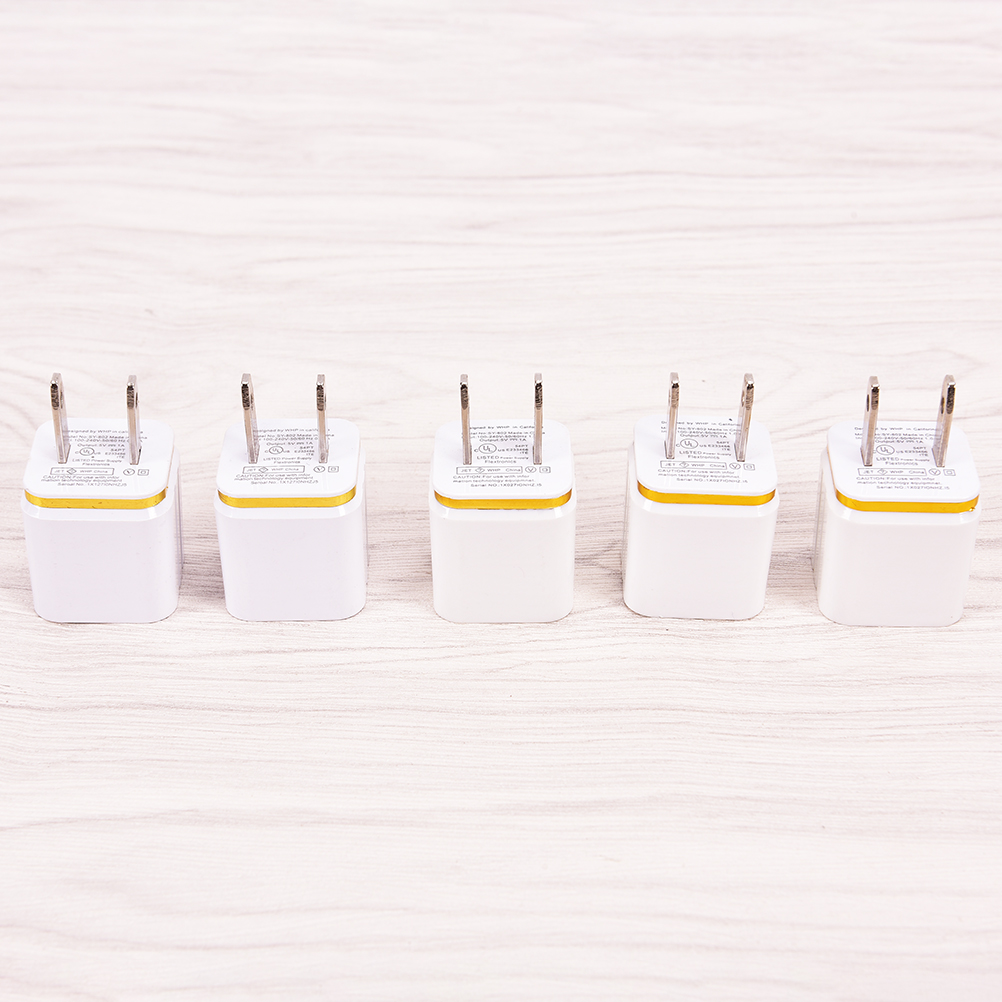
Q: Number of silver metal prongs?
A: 10